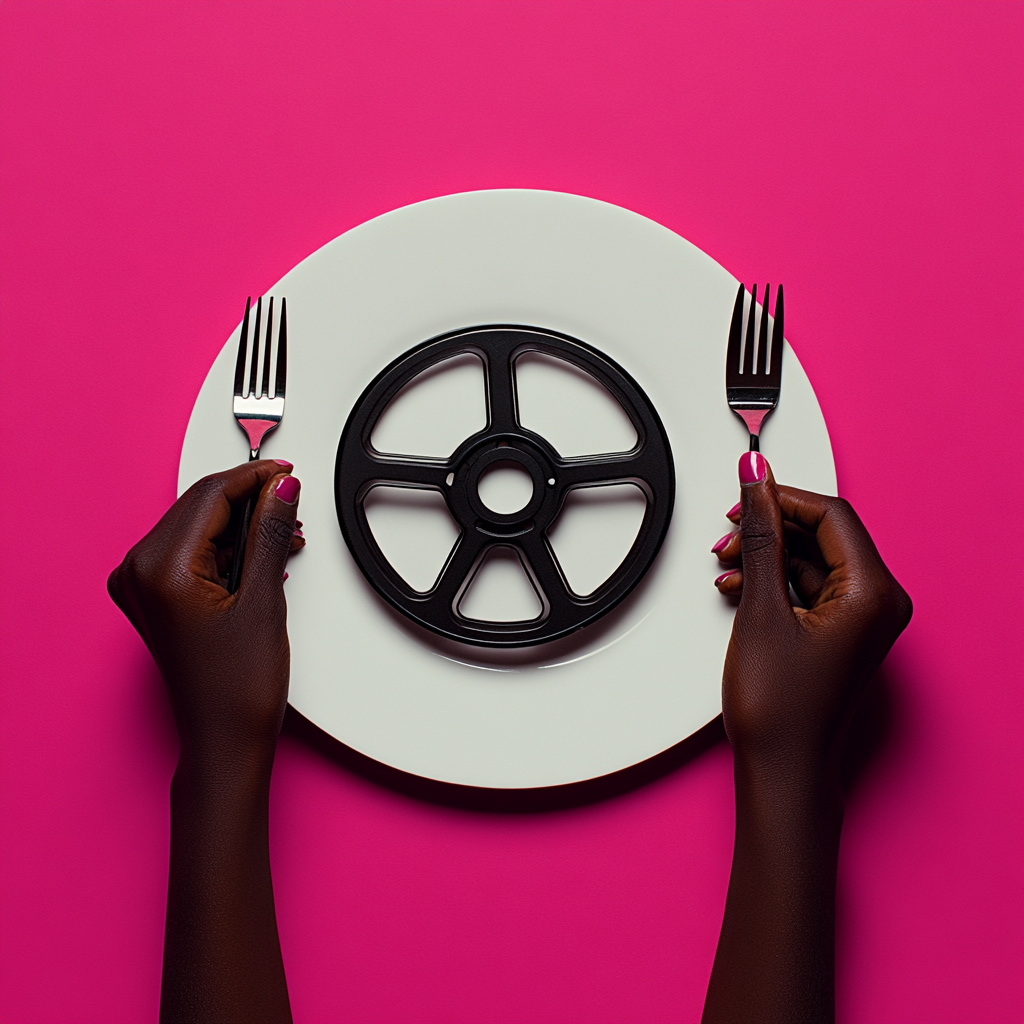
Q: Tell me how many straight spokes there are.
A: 5